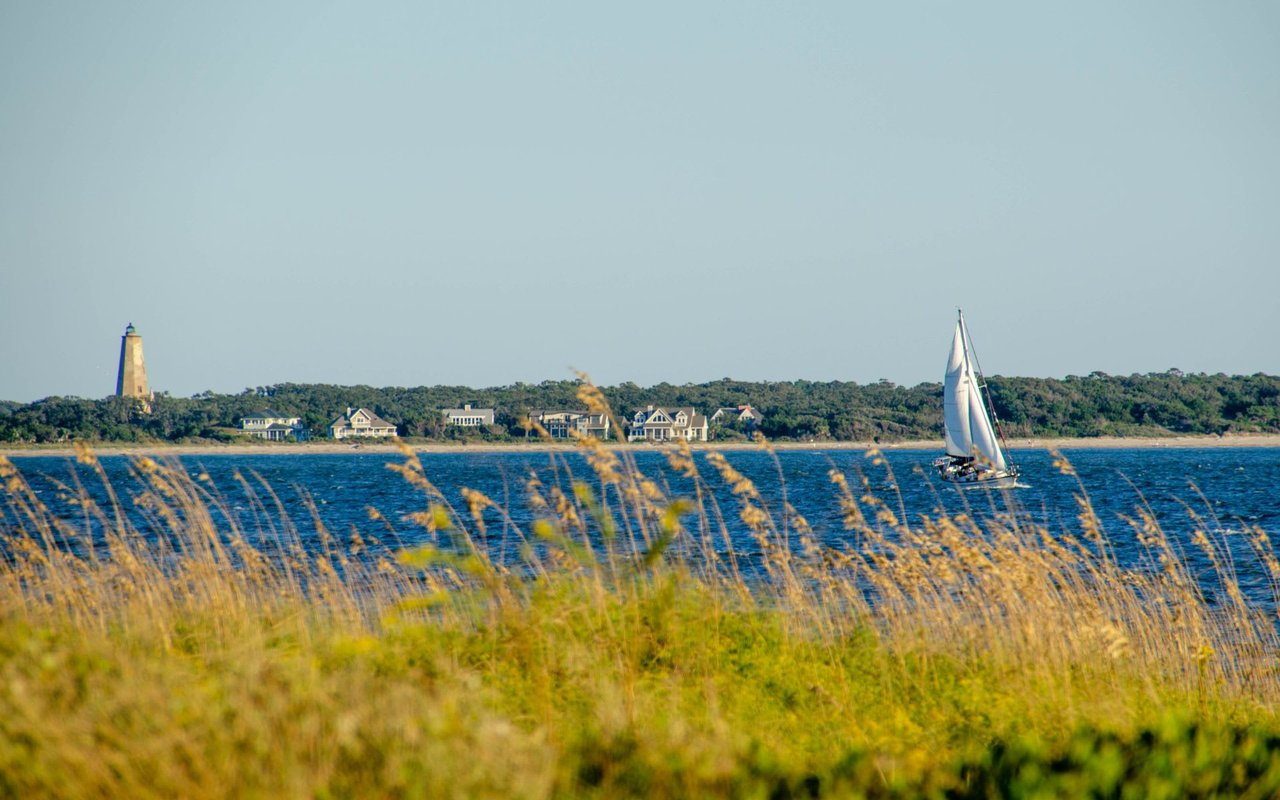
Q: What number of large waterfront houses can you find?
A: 6